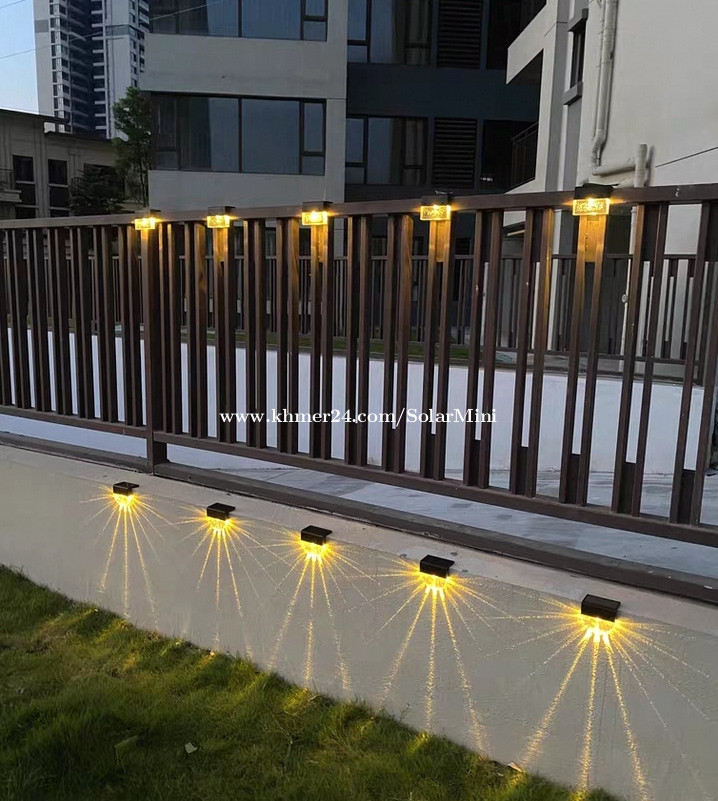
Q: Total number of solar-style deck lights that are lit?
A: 10